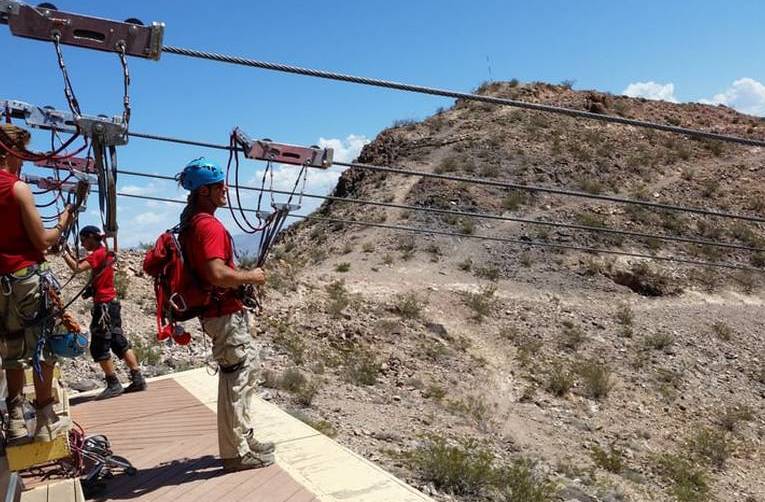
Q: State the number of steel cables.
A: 4